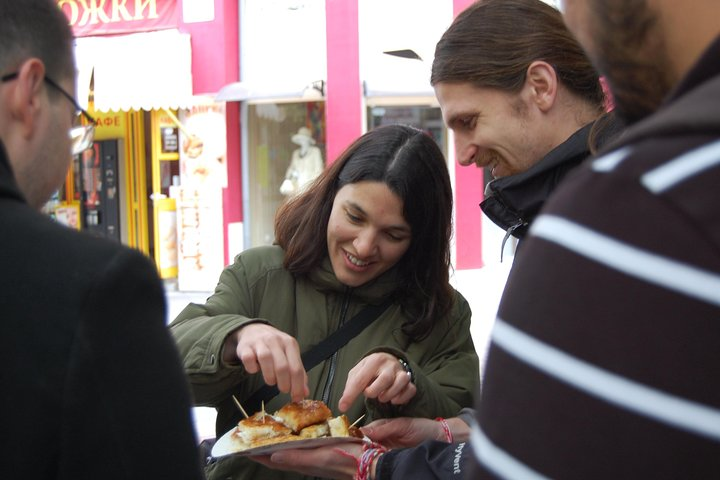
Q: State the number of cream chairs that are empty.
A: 0